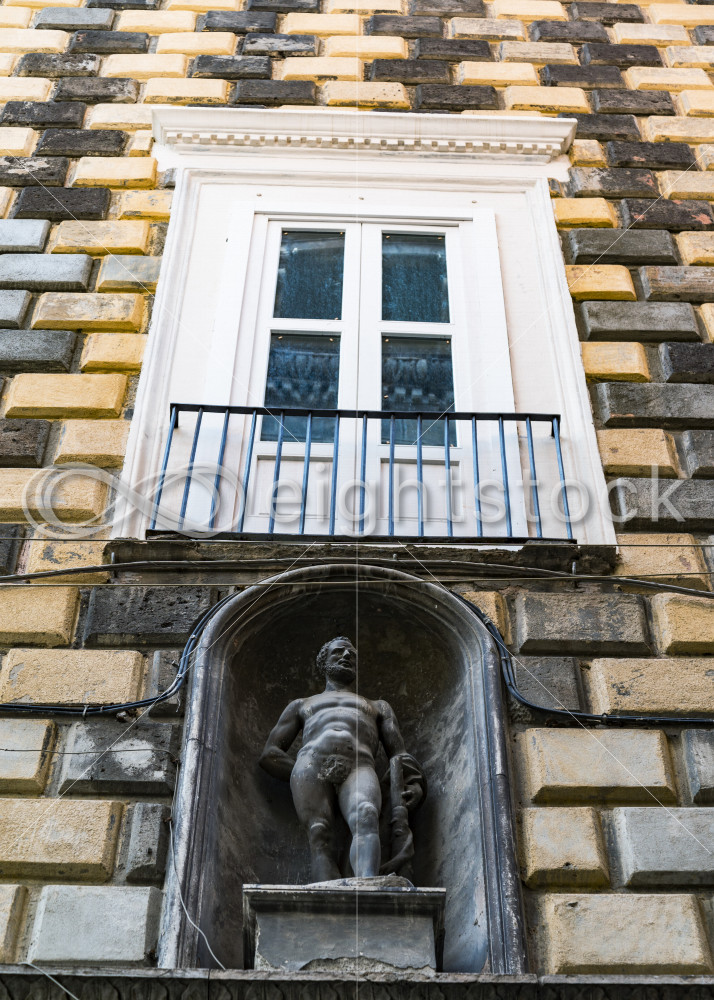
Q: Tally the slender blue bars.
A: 15